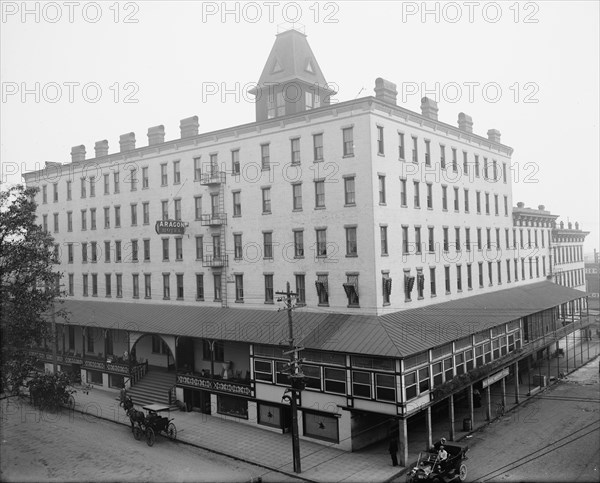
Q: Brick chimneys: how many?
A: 9